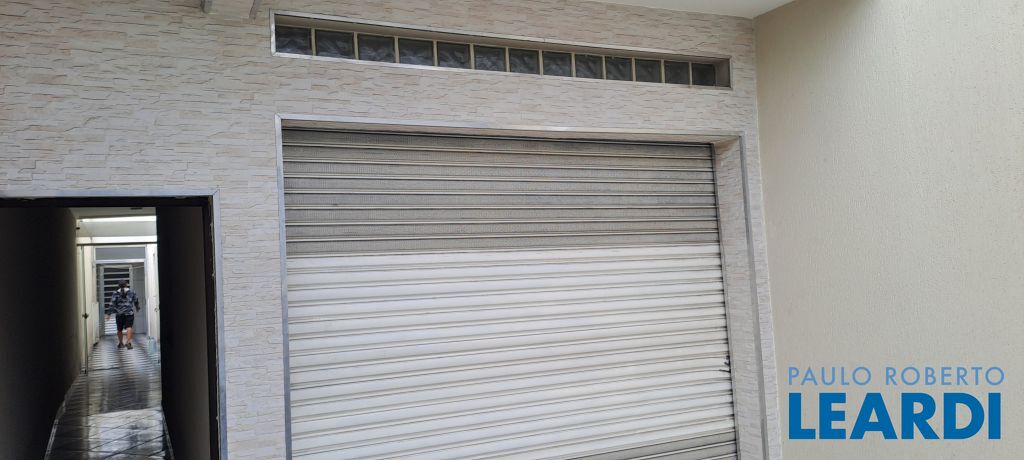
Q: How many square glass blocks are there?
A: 13